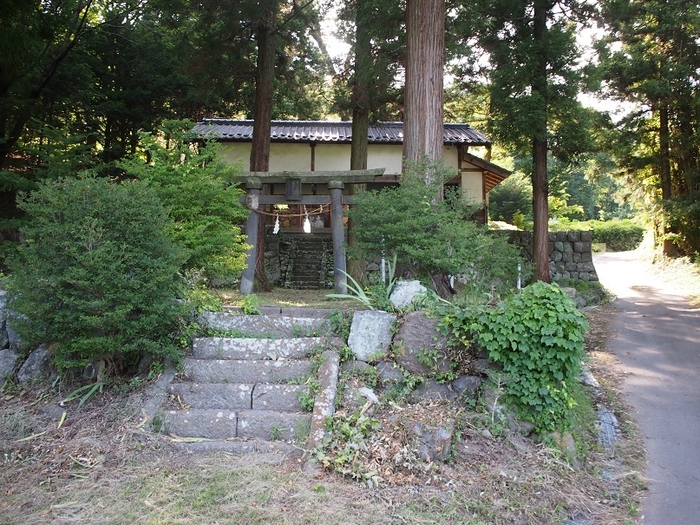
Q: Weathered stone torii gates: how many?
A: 1